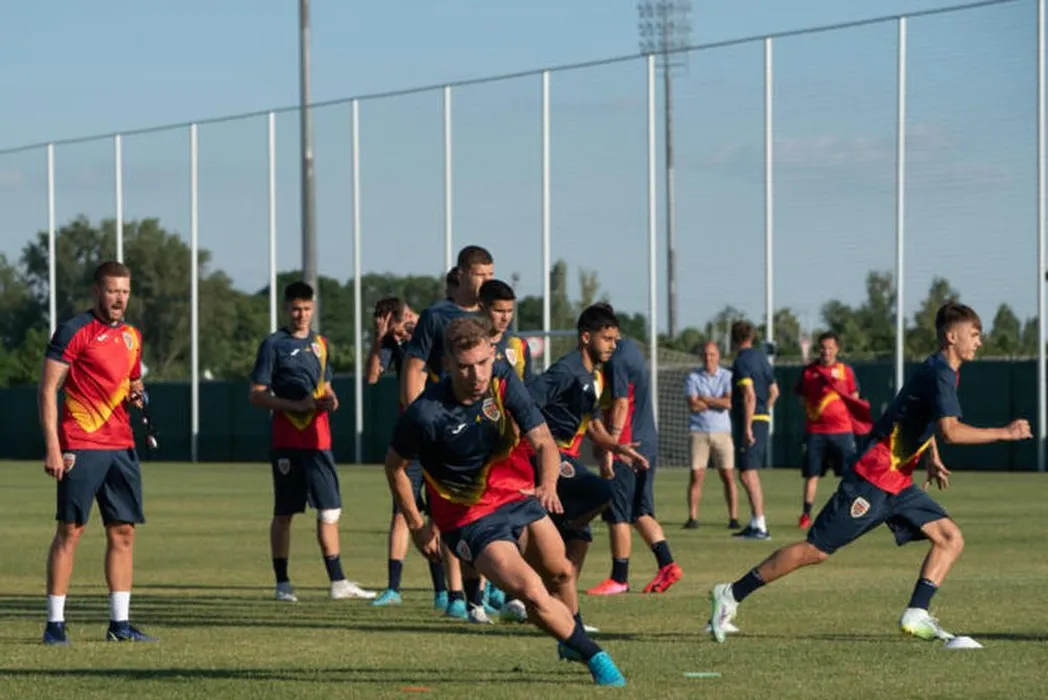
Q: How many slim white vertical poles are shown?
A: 11